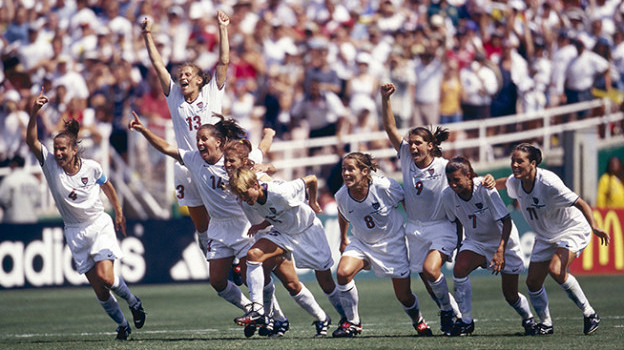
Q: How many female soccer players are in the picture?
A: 9